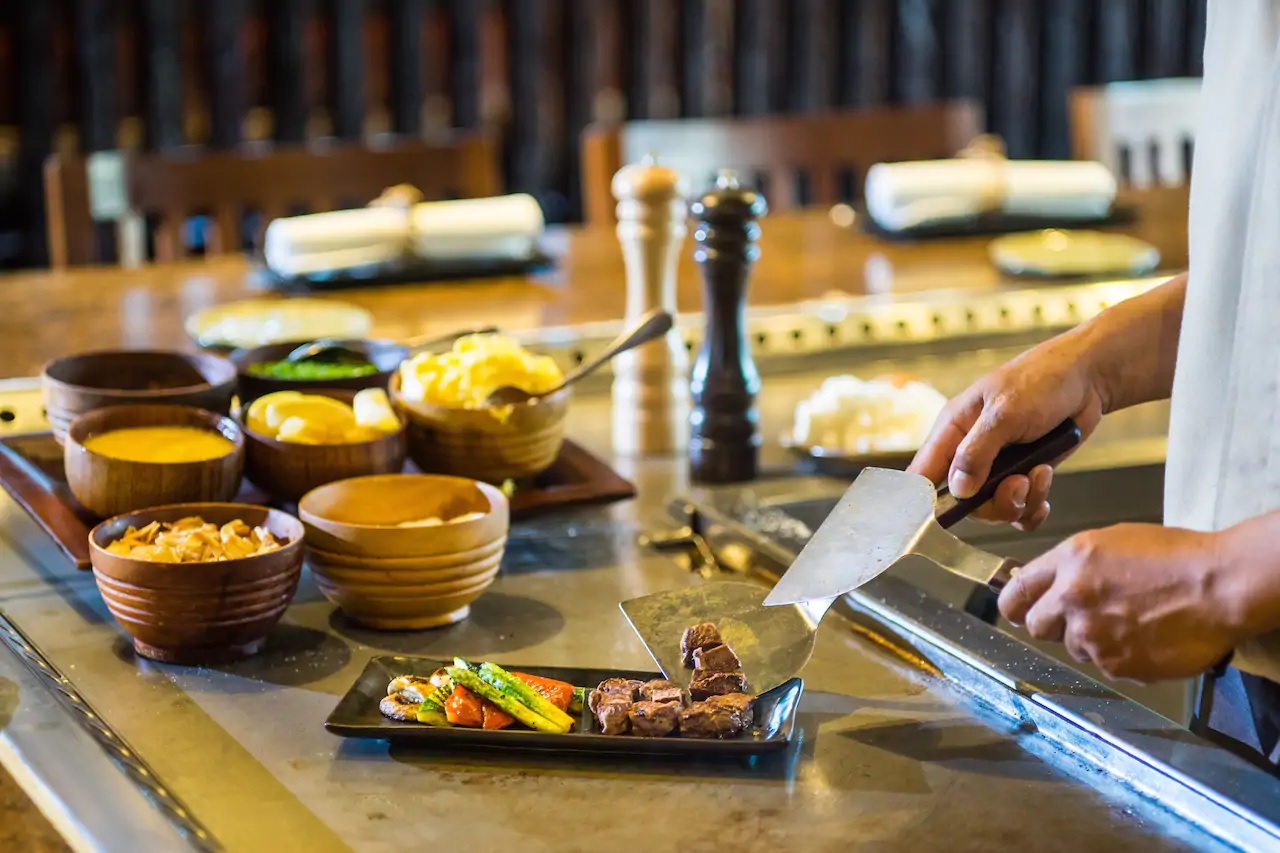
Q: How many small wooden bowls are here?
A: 7